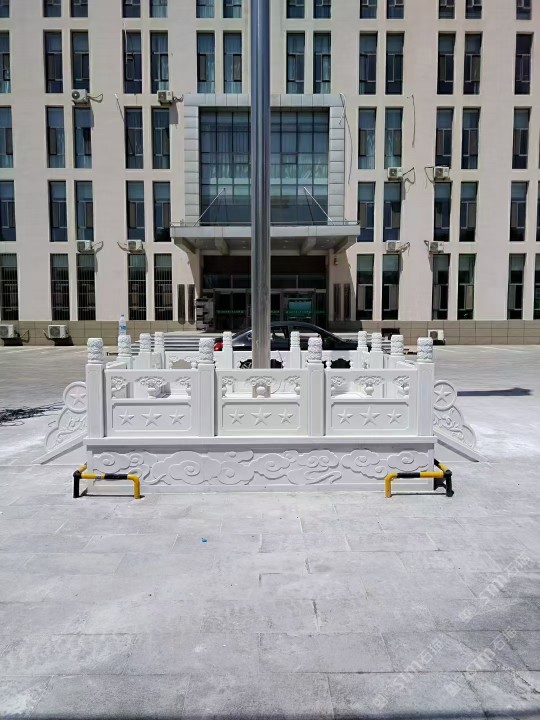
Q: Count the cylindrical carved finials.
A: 12